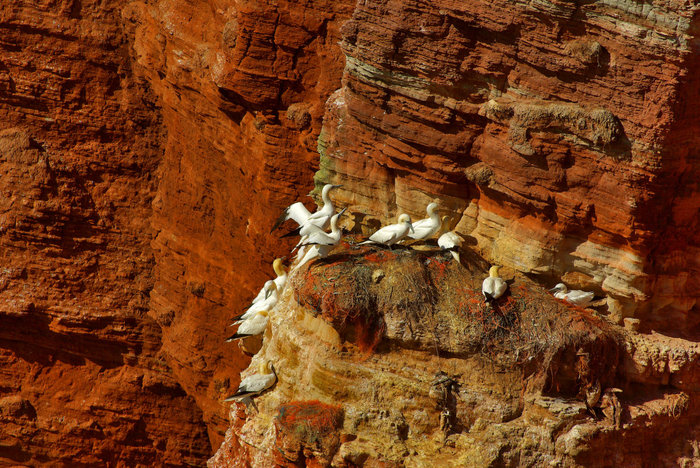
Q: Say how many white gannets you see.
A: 11